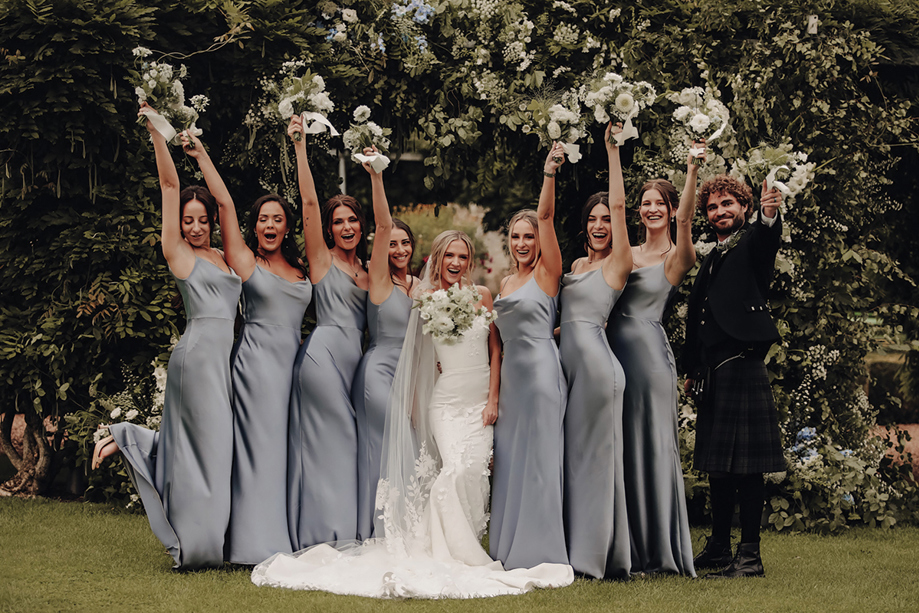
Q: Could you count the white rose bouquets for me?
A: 9